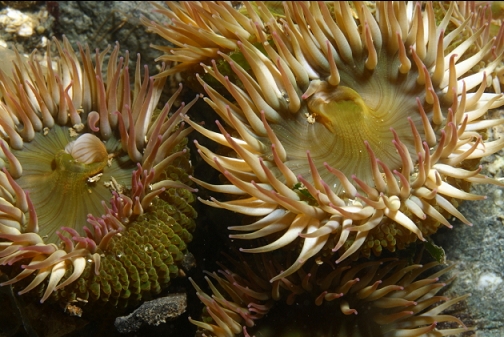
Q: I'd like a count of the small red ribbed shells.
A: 0